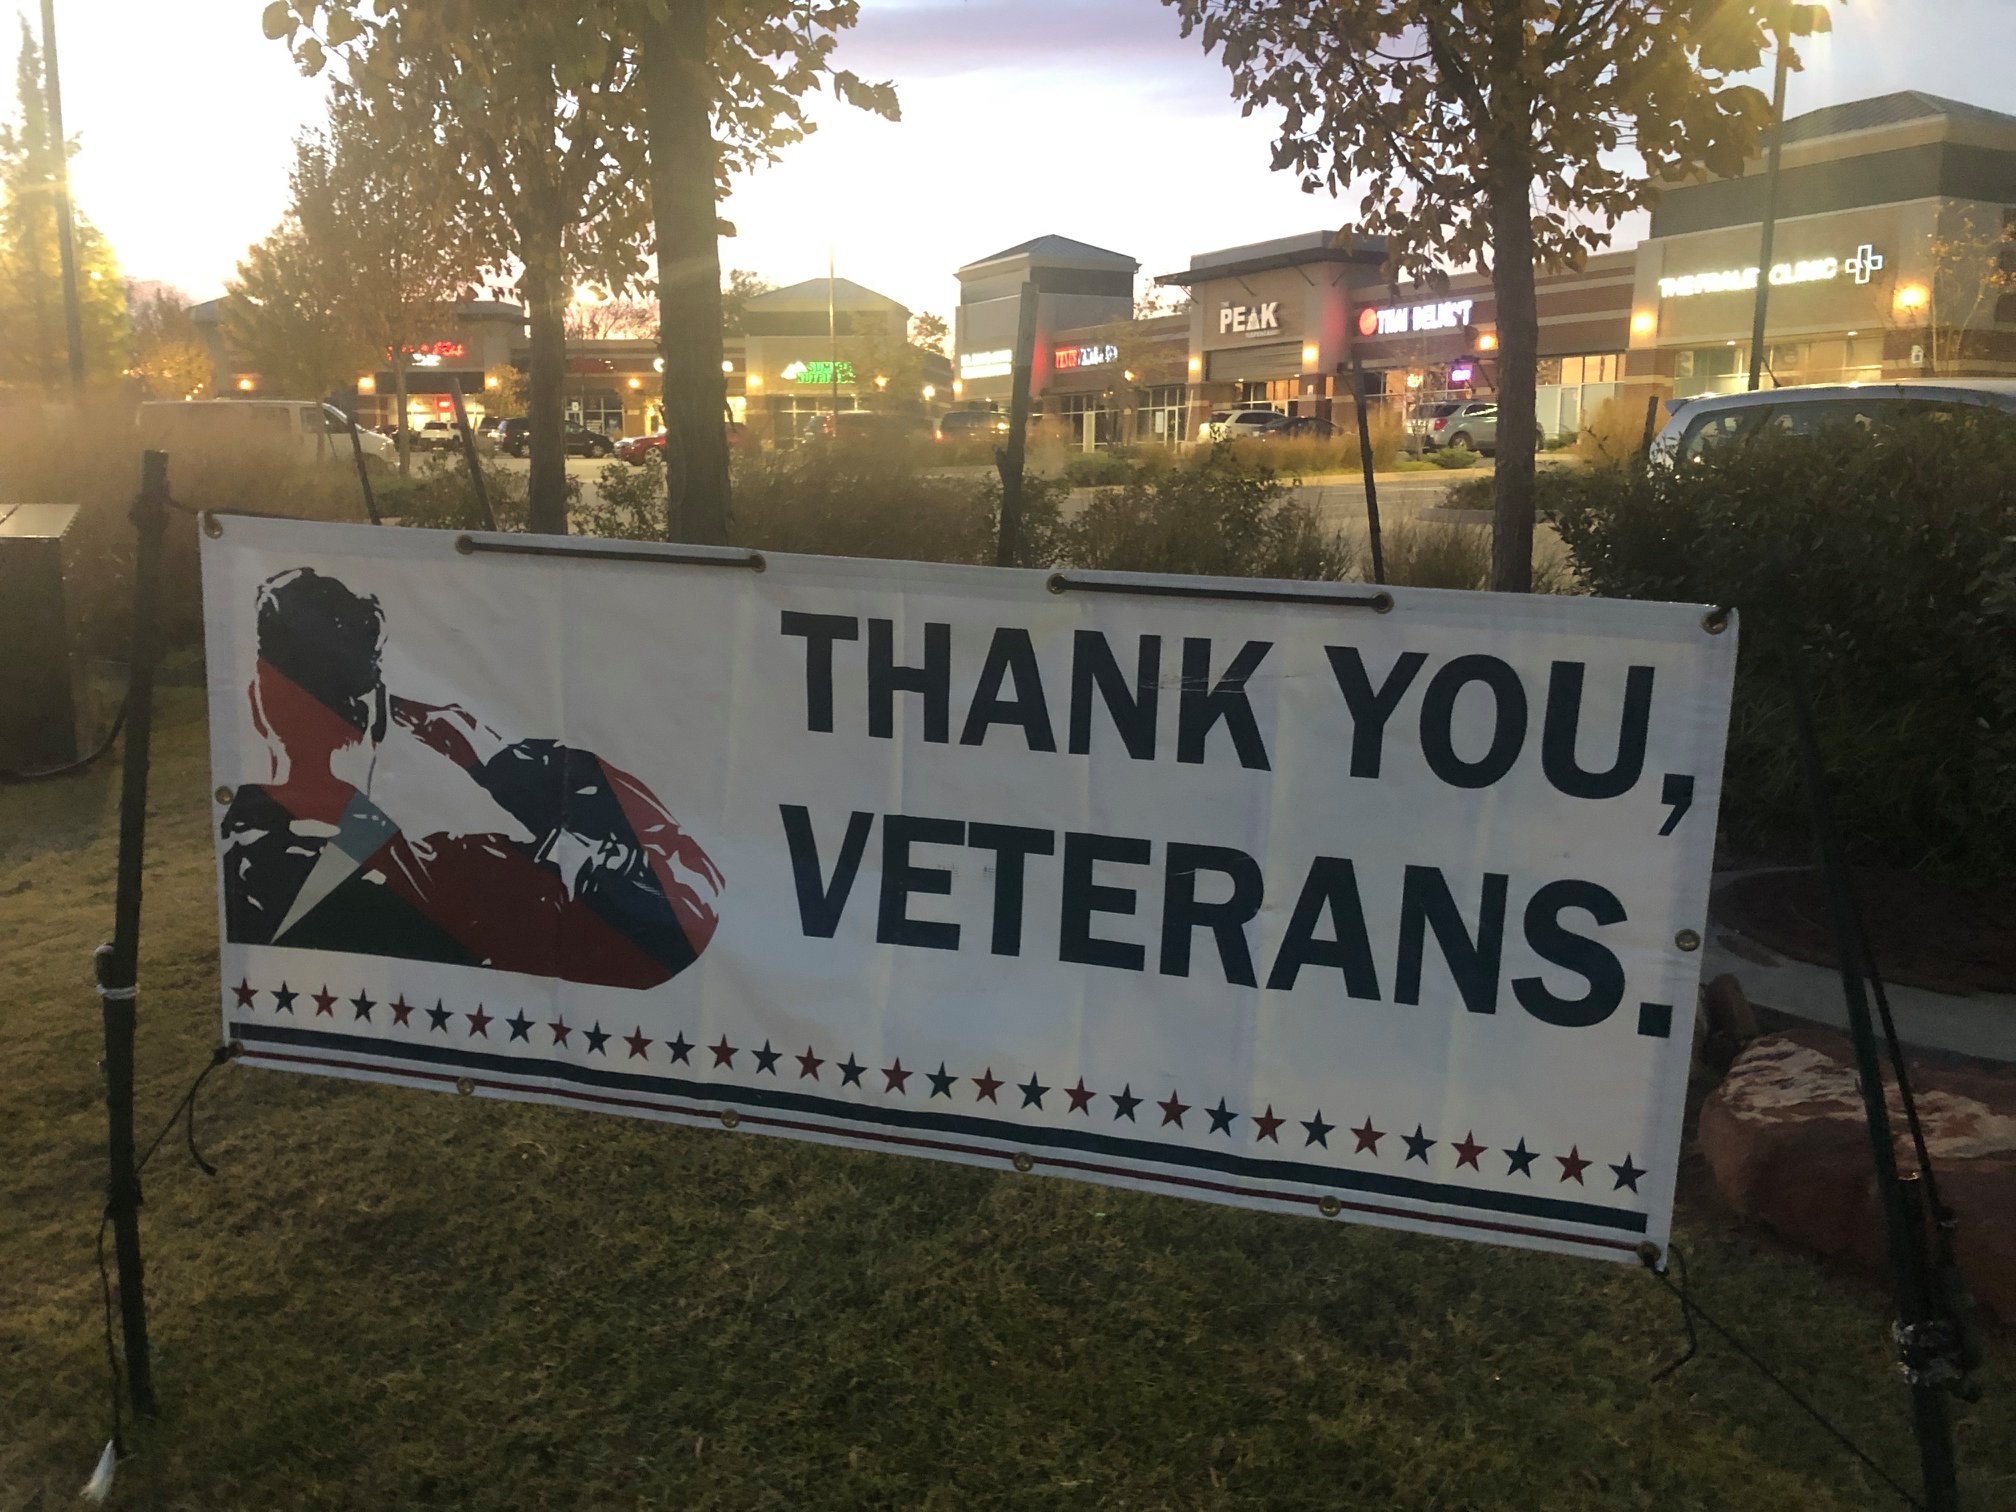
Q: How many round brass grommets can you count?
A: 14